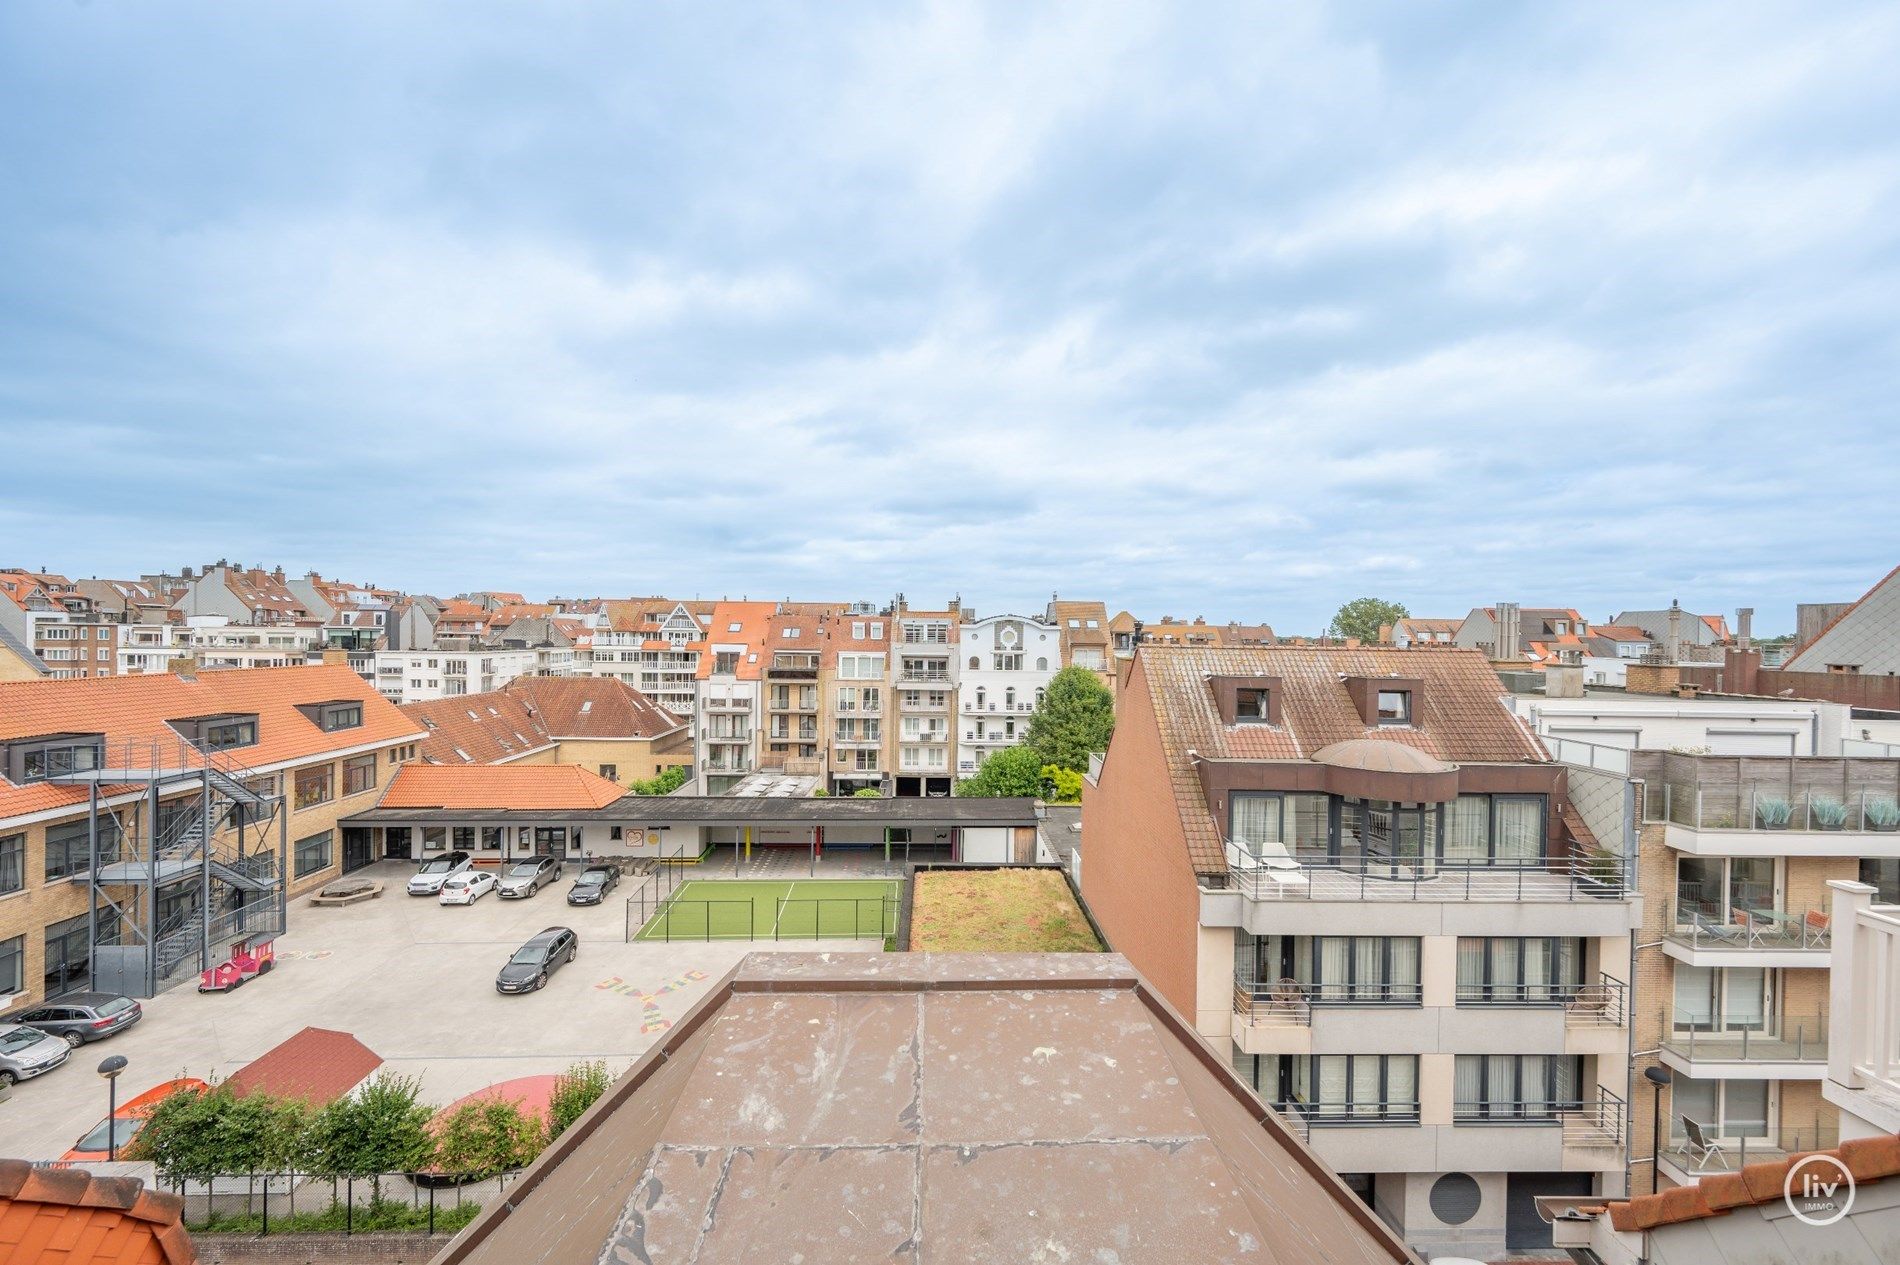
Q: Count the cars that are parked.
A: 8